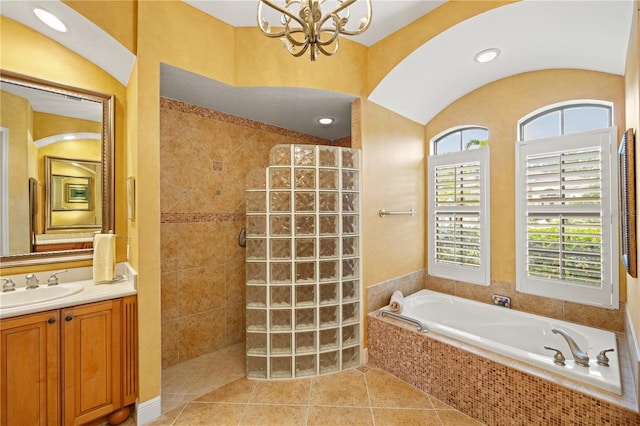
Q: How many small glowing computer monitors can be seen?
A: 0